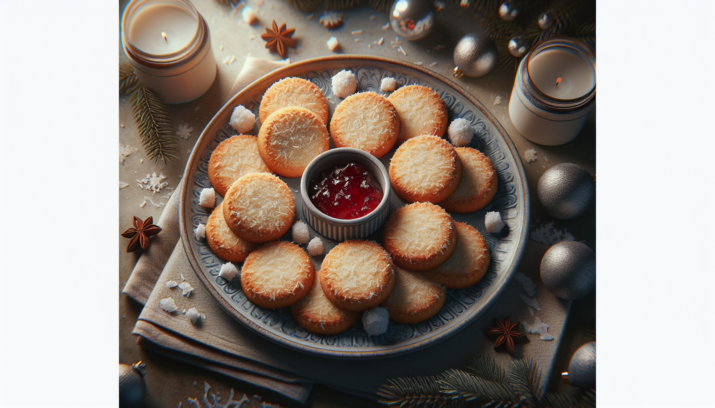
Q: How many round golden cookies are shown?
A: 15